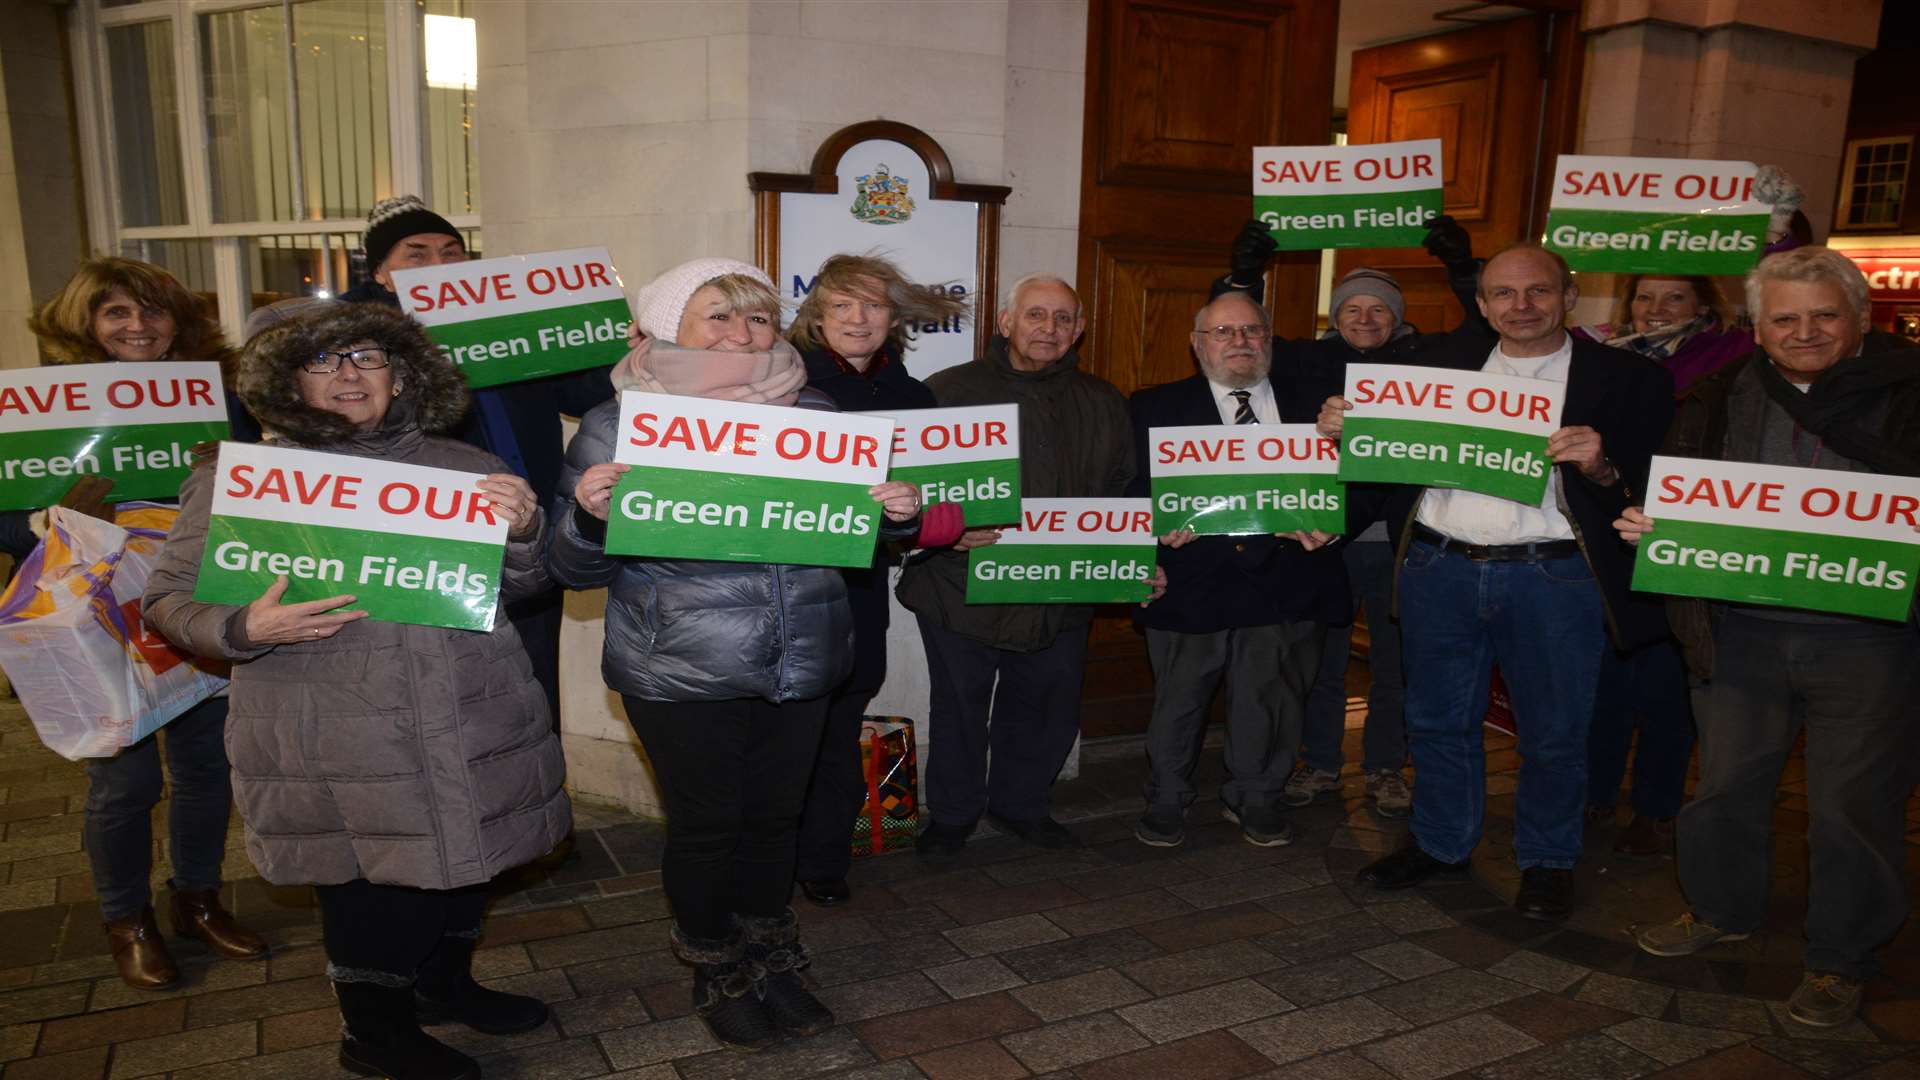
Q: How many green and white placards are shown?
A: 11